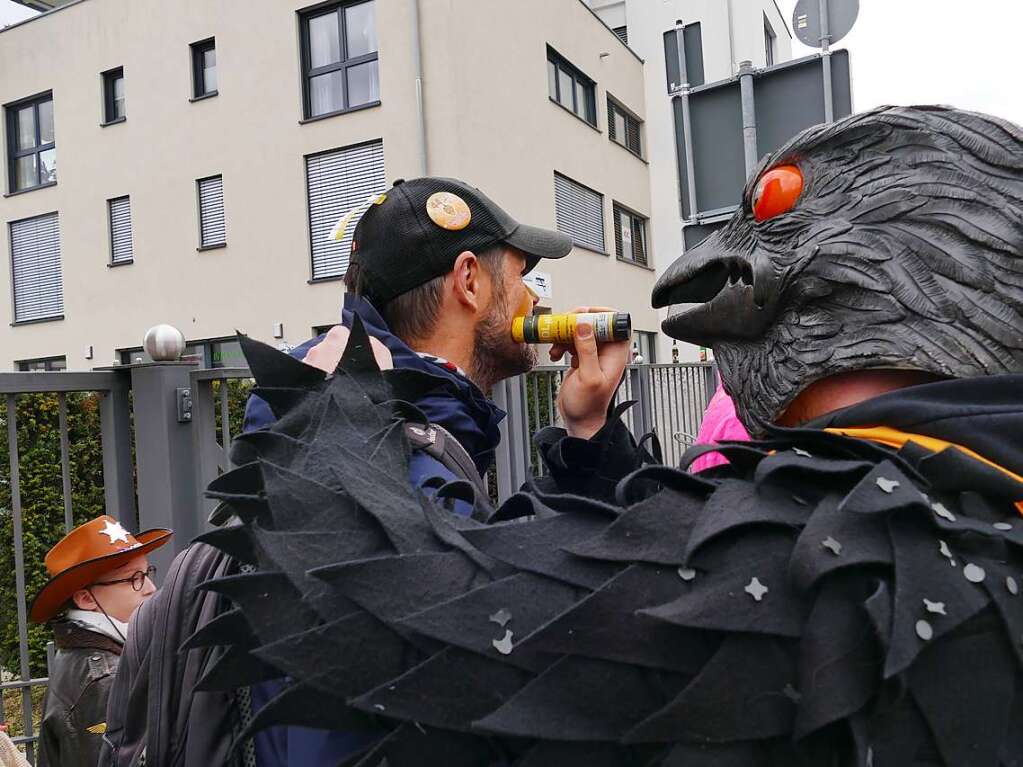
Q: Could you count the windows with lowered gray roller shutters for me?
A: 5